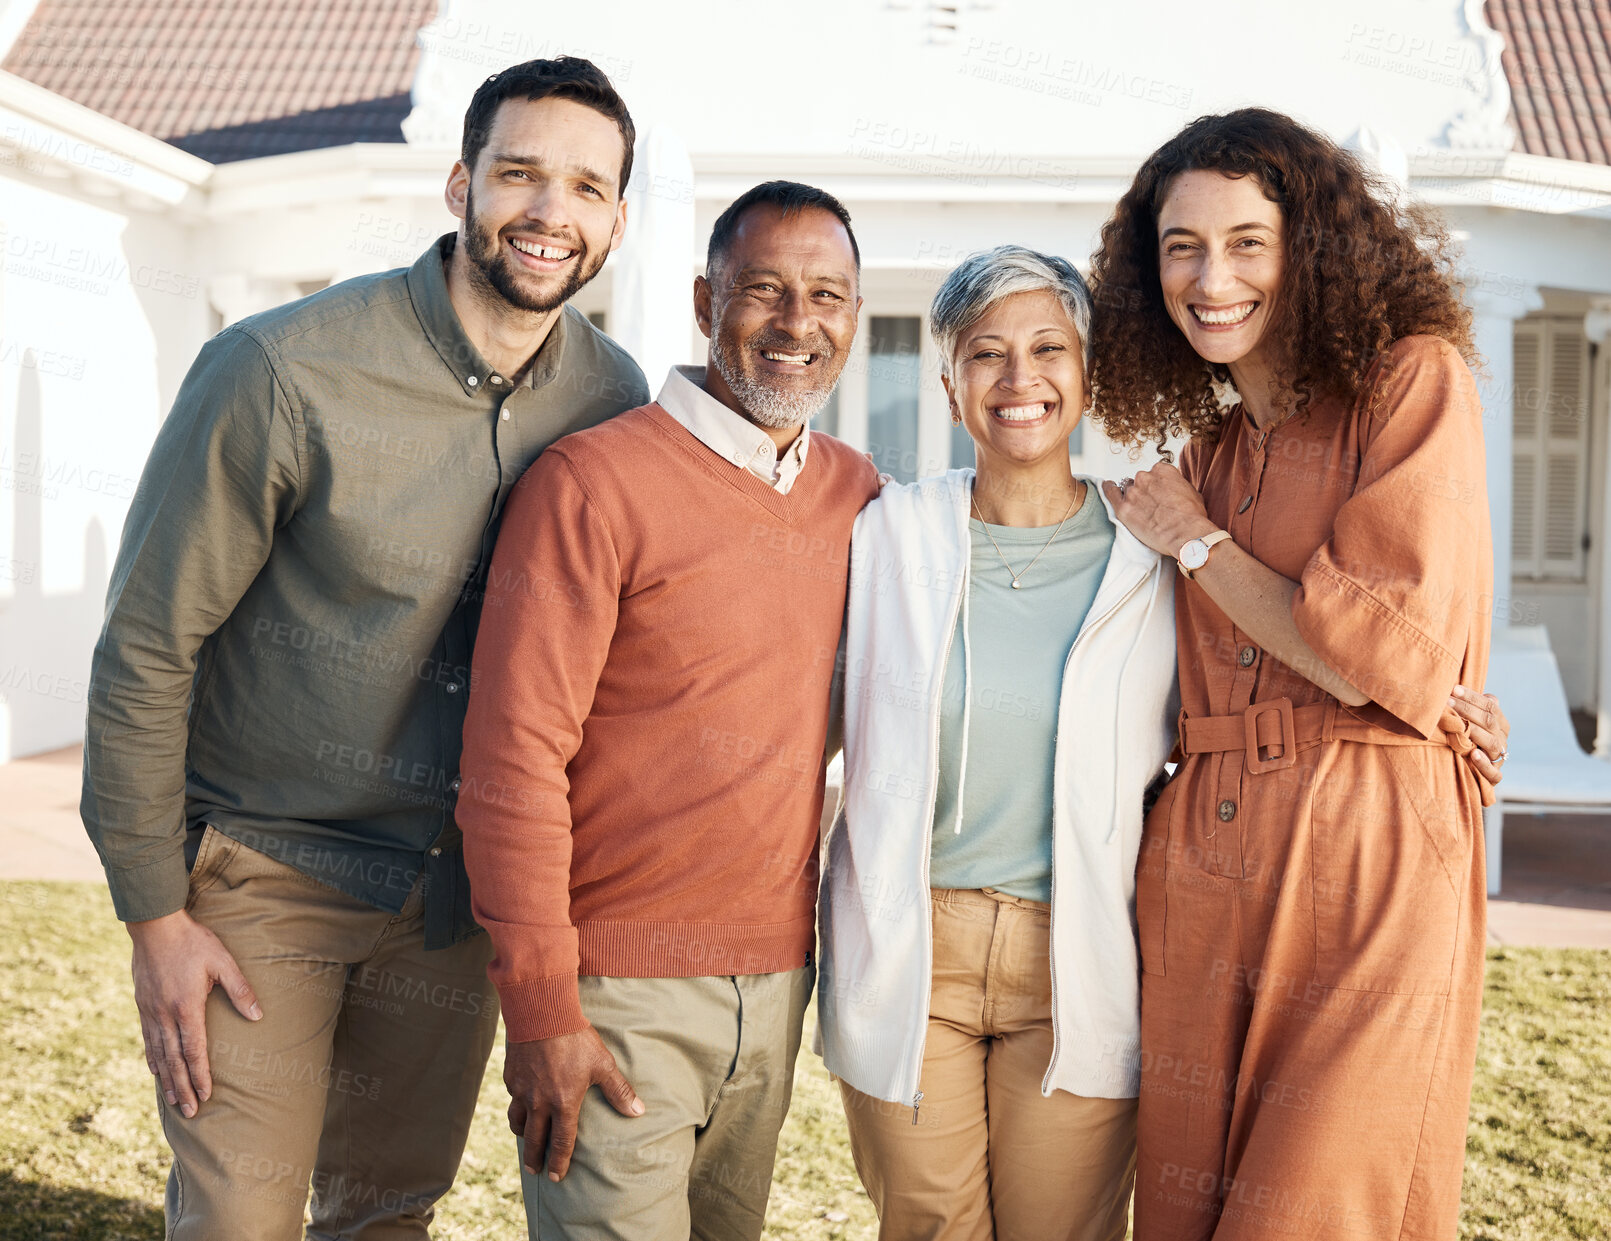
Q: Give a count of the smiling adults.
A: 4